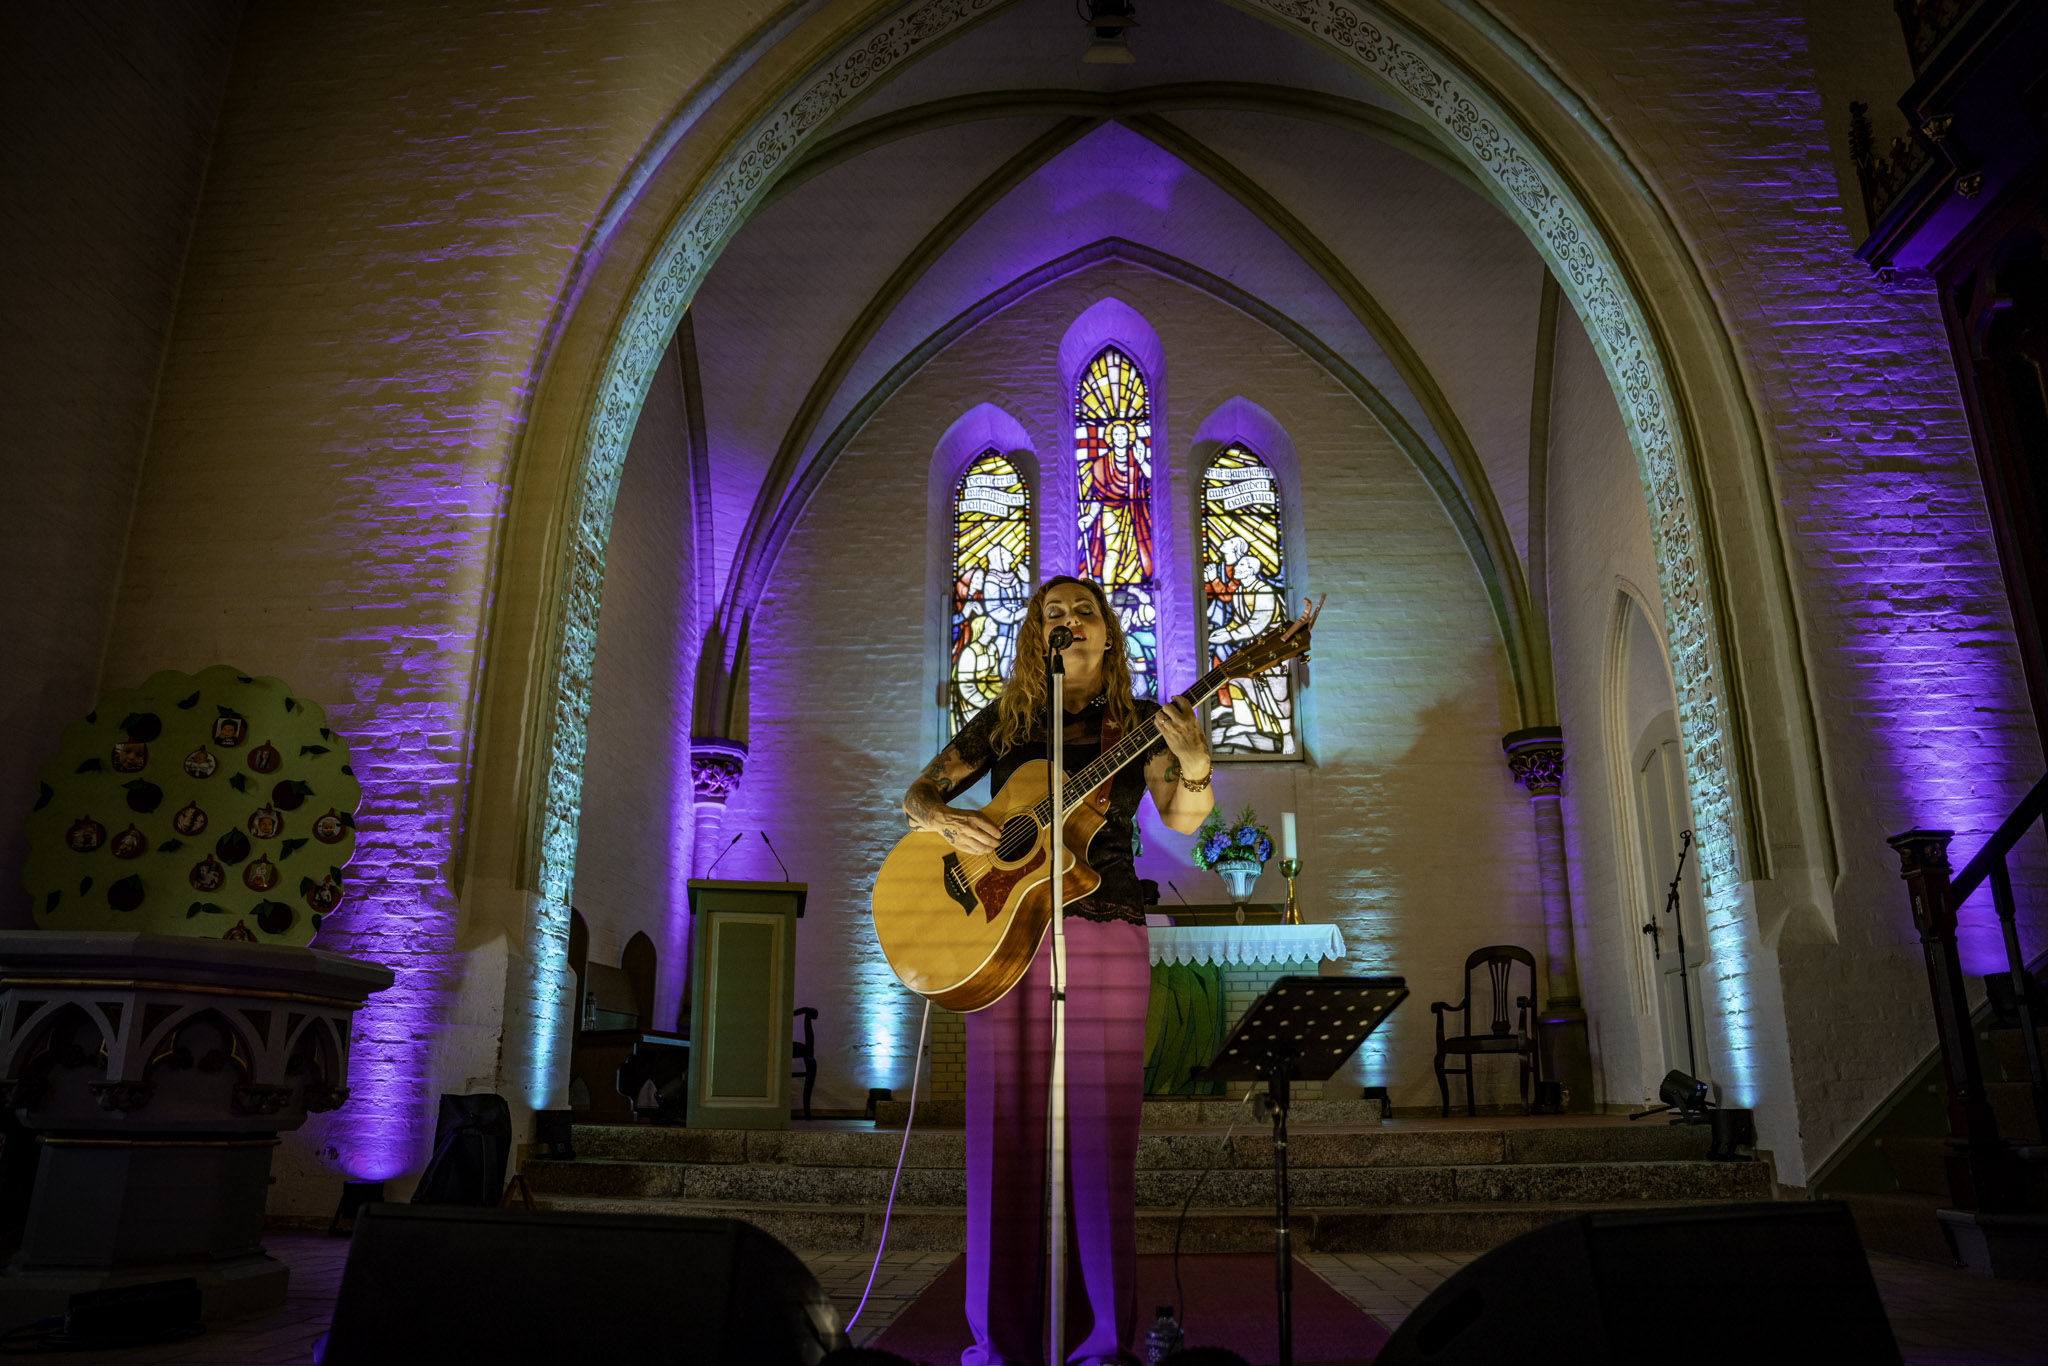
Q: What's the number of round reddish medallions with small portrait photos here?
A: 13